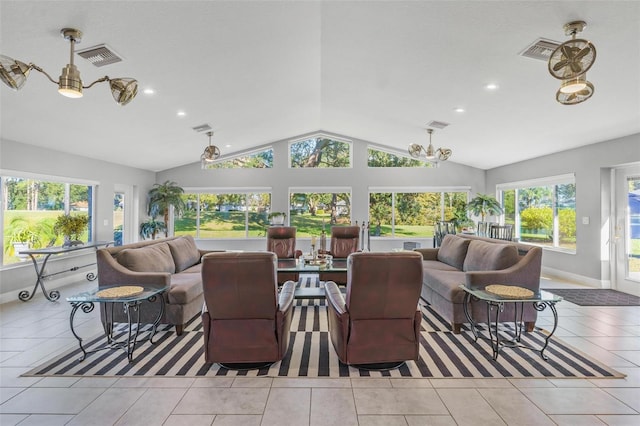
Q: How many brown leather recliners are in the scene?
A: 4